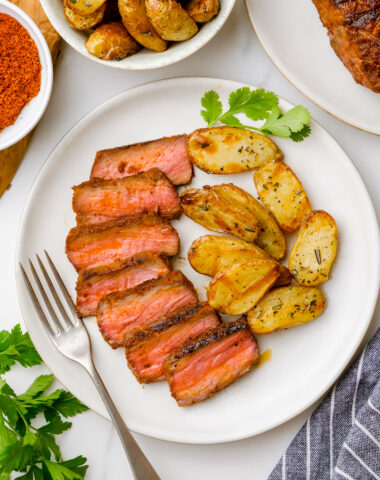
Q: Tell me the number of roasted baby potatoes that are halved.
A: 8